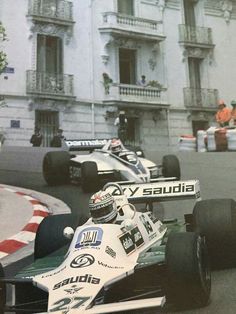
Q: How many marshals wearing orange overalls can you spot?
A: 2